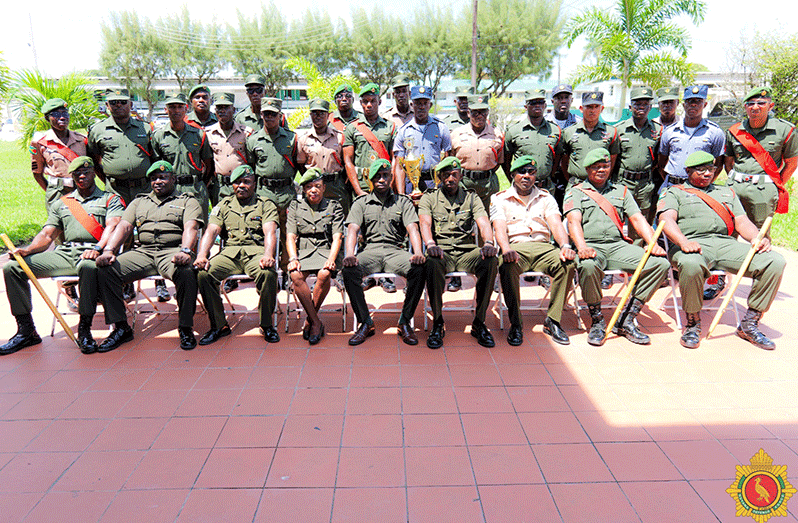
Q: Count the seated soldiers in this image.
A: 9